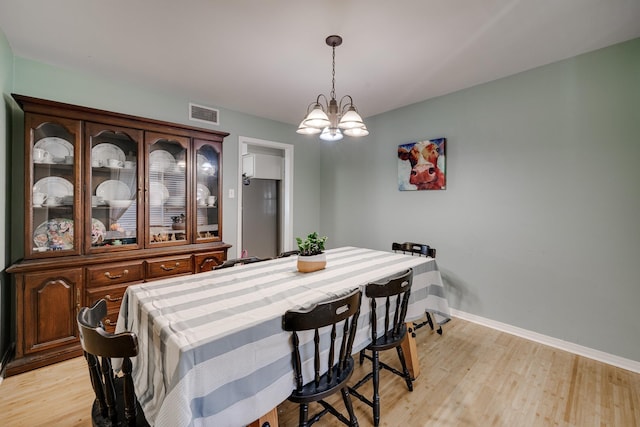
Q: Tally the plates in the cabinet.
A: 10